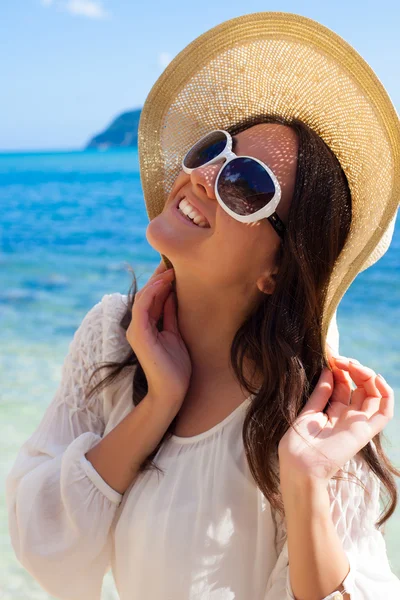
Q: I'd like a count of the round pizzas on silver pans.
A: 0